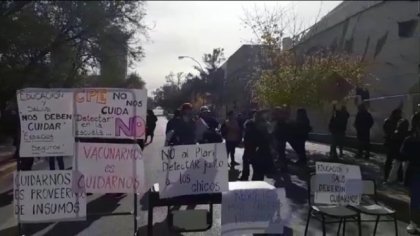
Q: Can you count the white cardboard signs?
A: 7